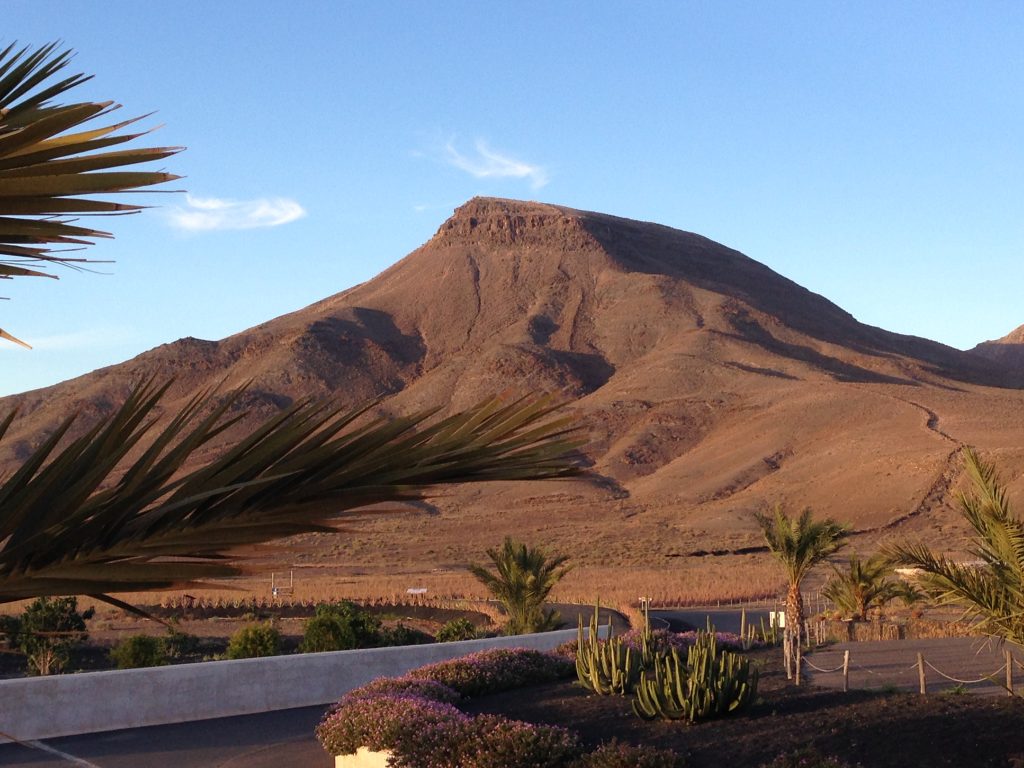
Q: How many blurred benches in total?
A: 0